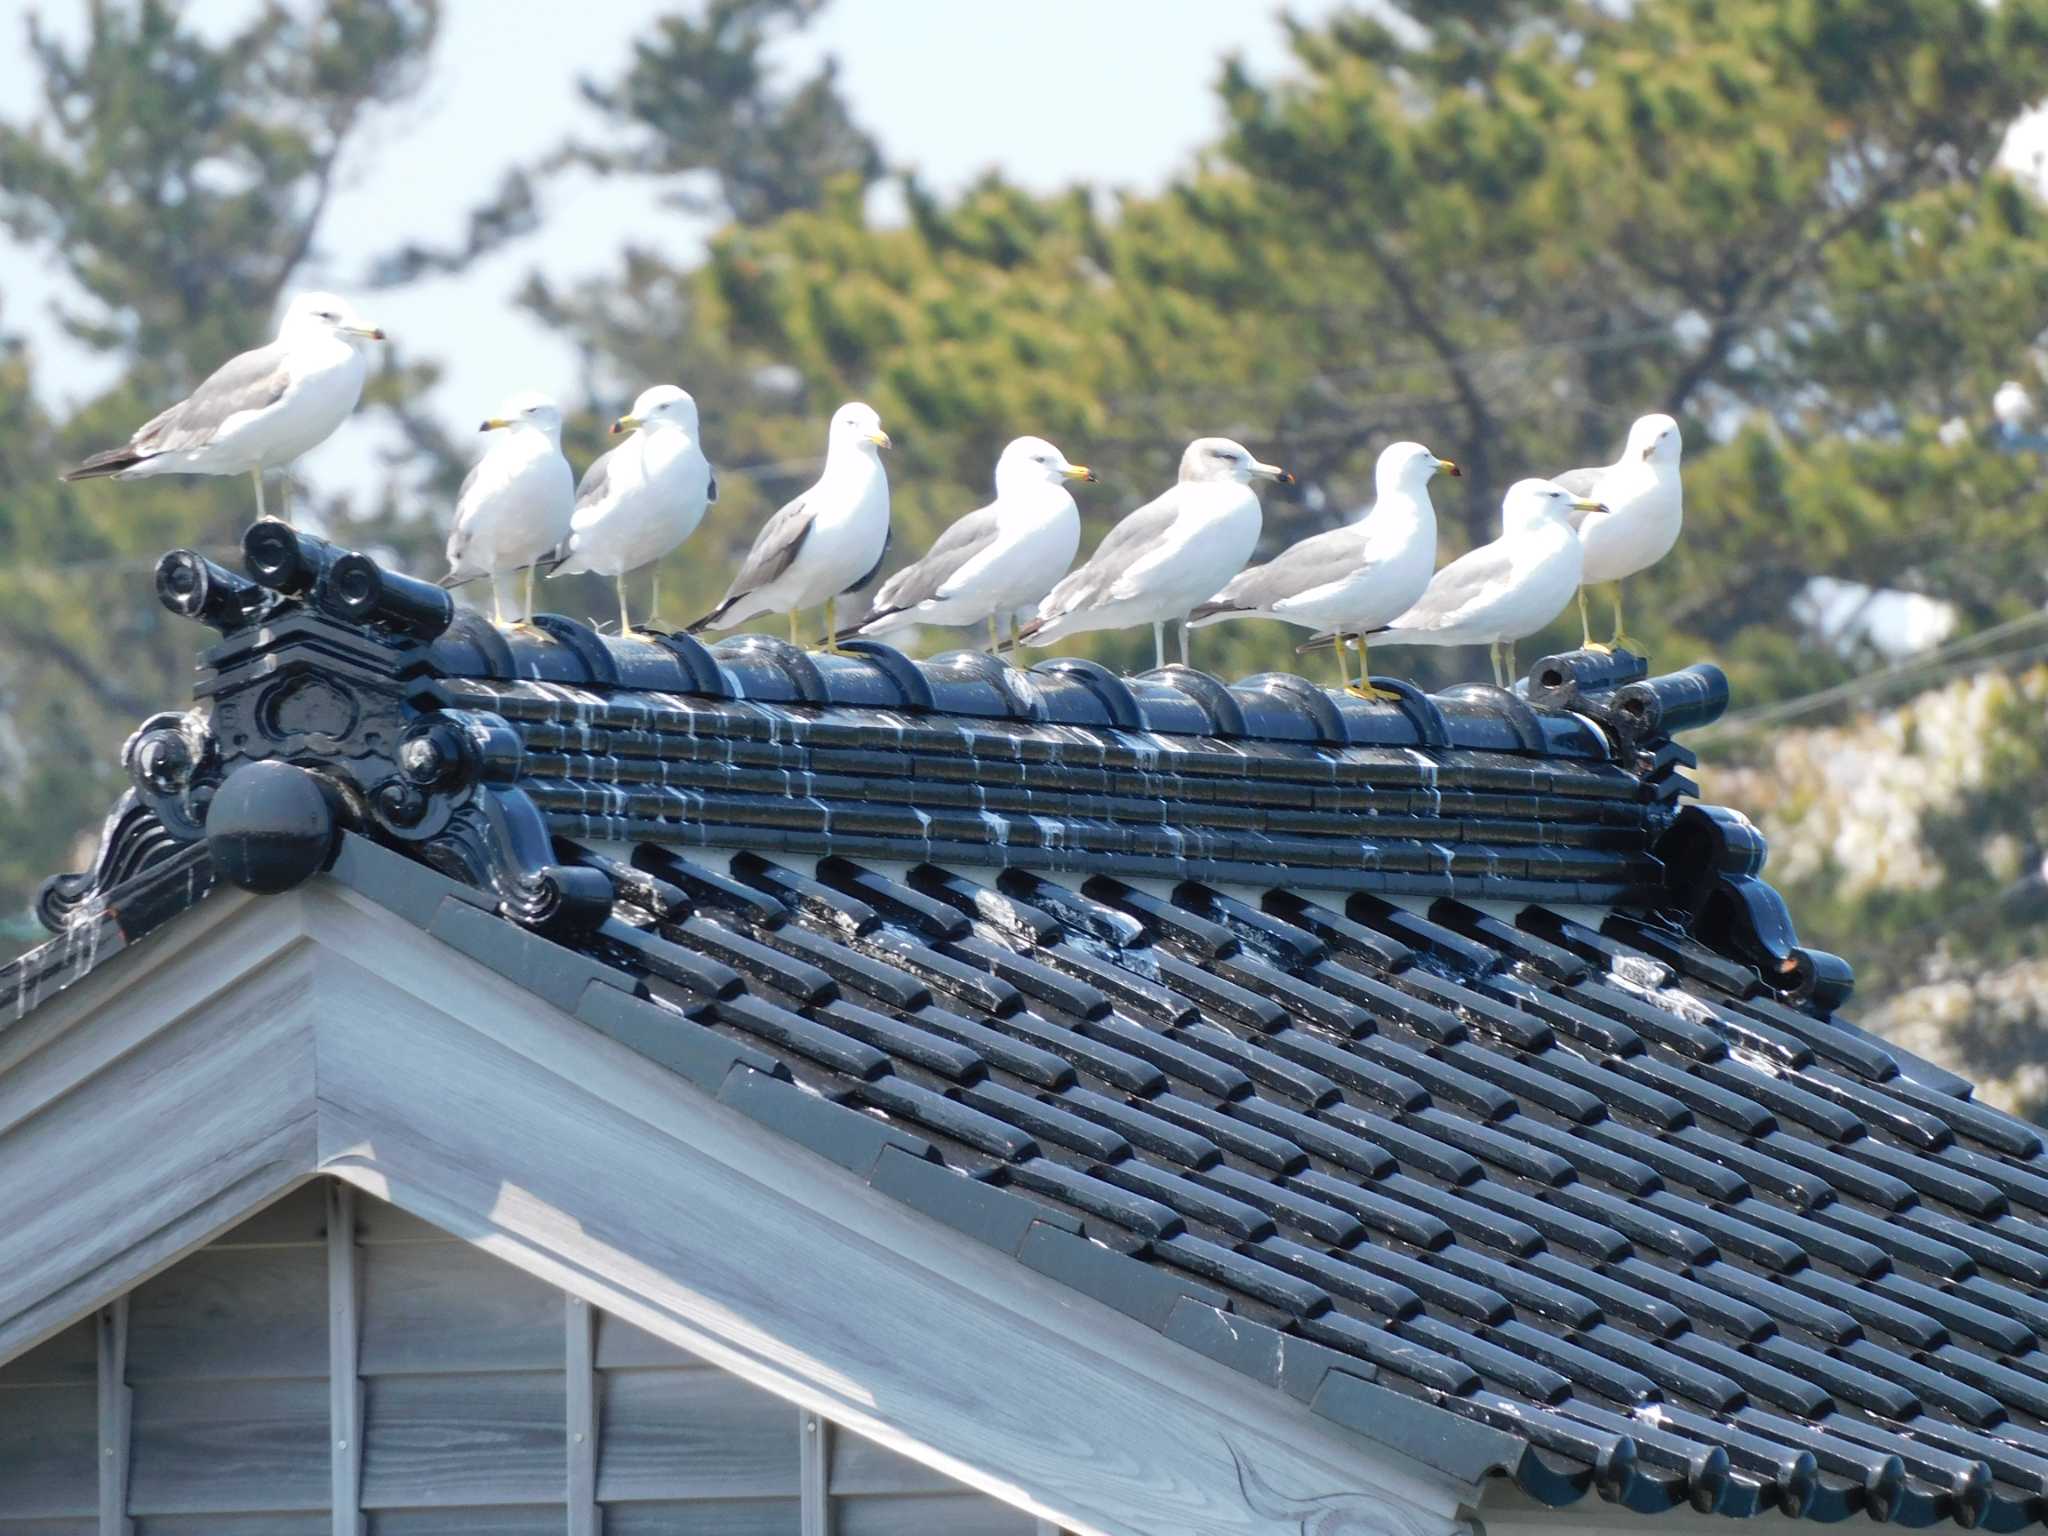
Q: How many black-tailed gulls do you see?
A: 9